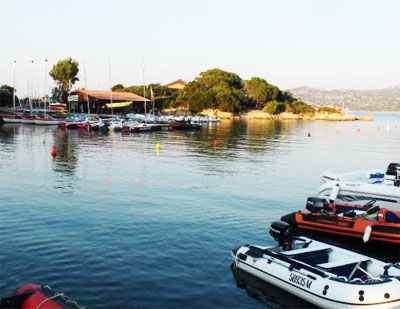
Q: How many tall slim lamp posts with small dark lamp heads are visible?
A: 3